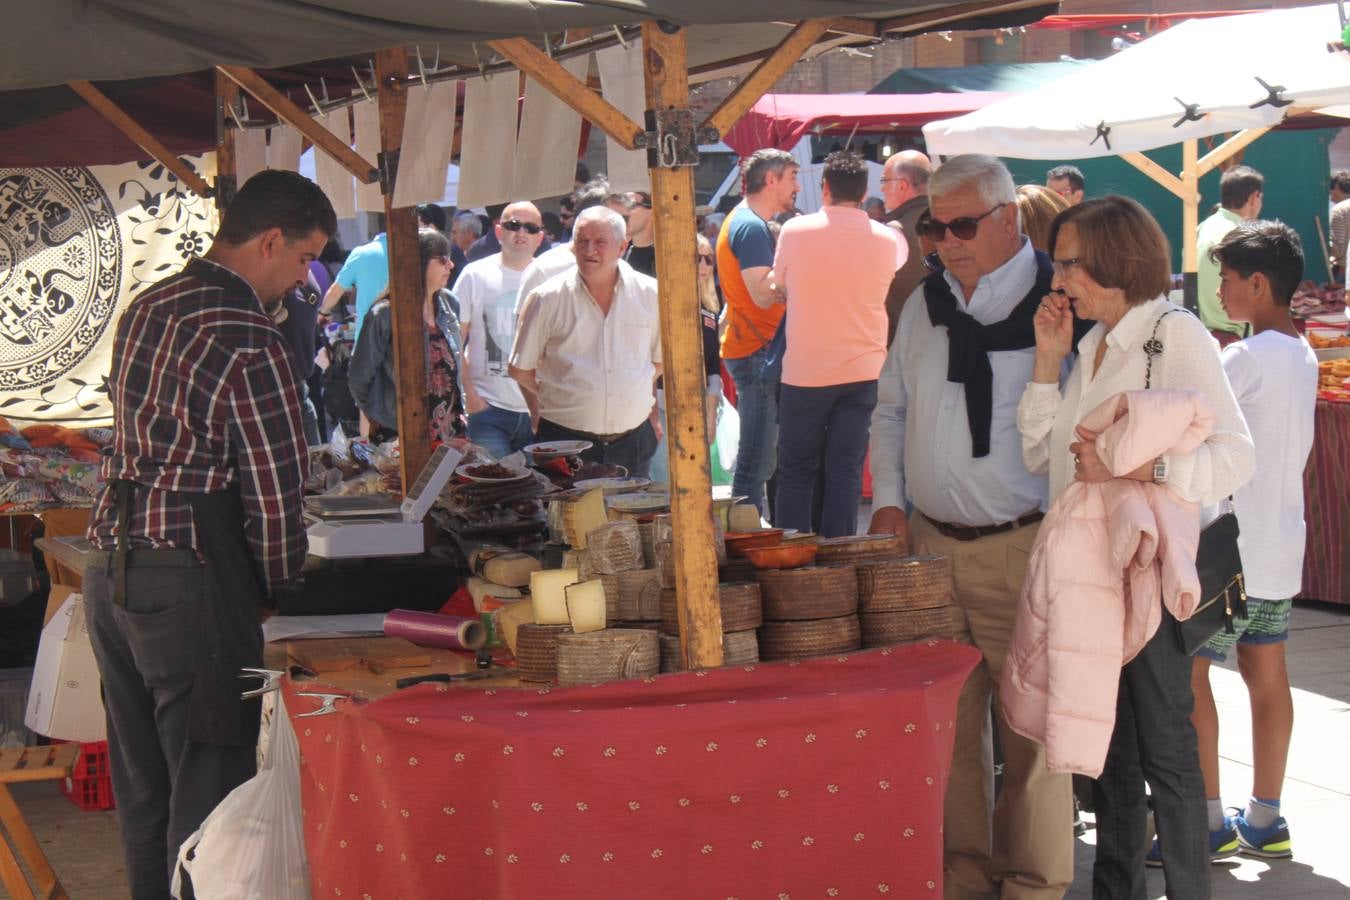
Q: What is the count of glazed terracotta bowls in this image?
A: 2